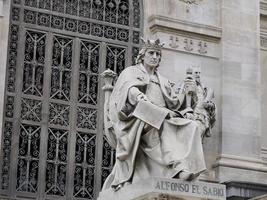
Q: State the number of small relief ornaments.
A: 3